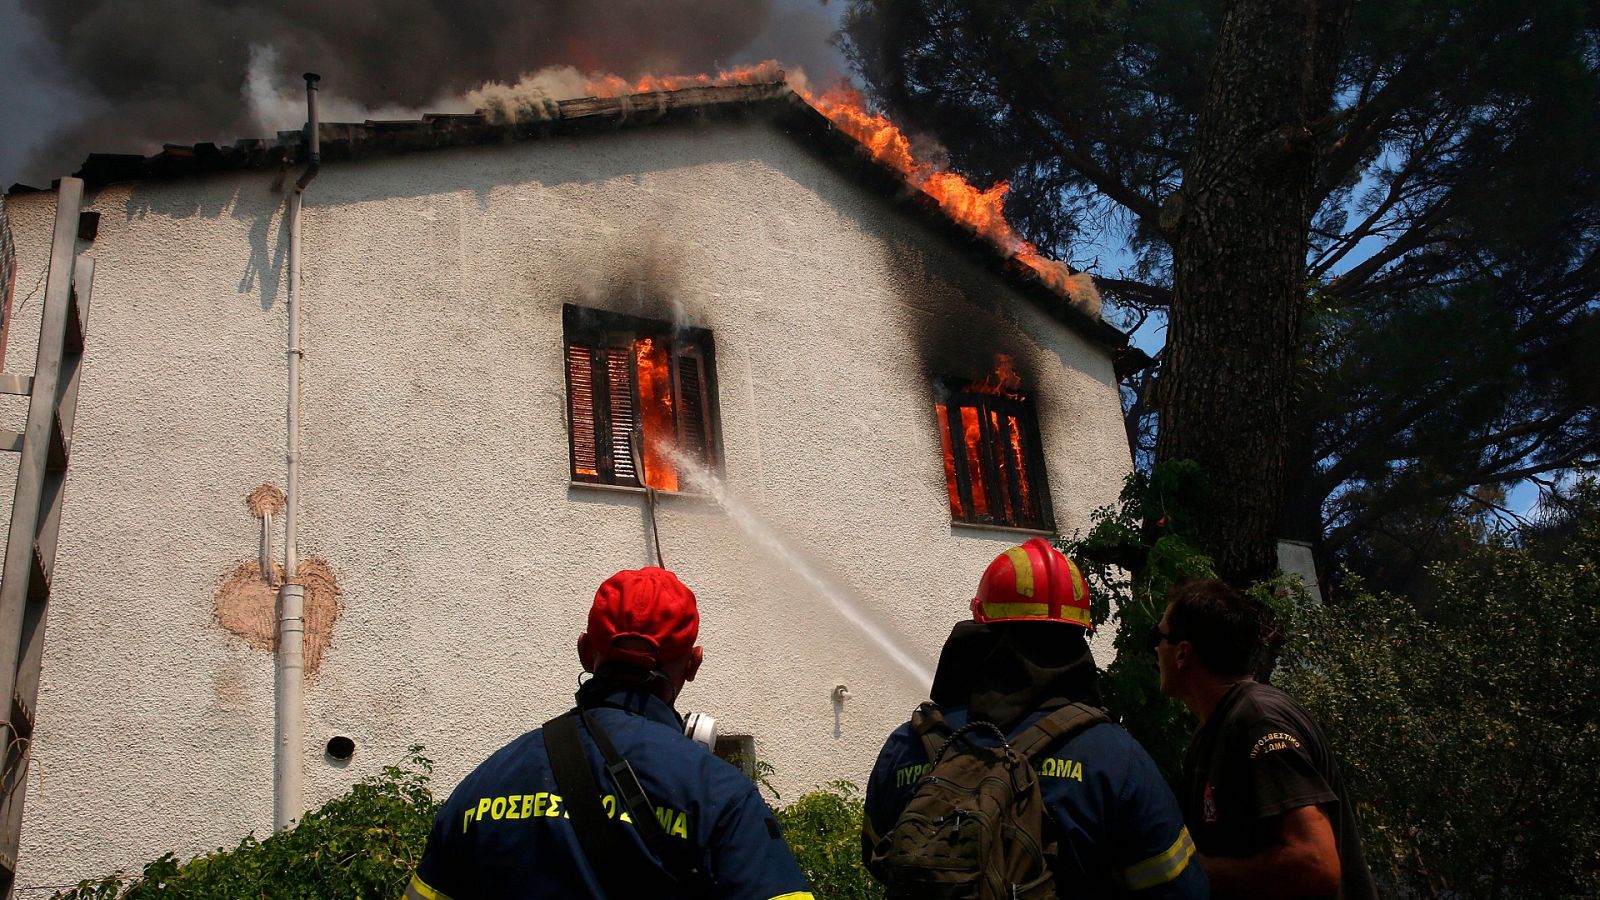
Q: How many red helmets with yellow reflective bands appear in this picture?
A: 1